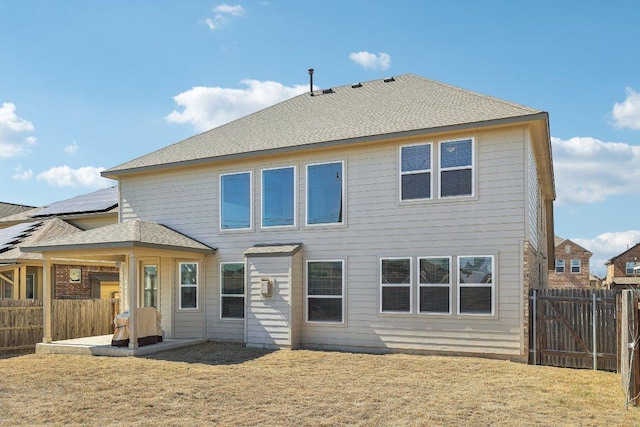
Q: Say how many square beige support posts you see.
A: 2